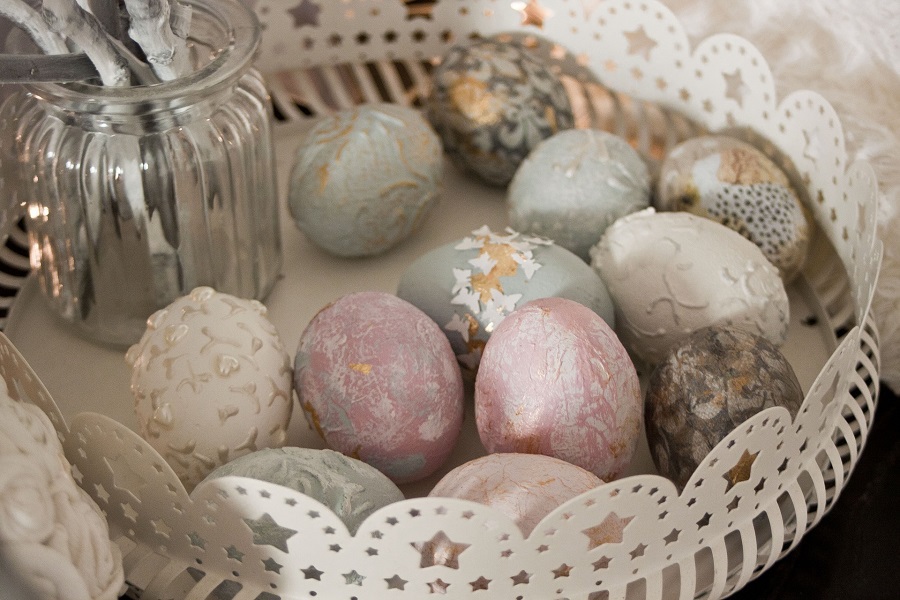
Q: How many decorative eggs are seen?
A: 12